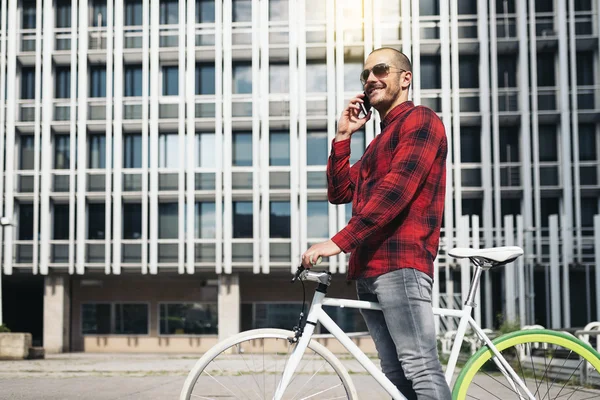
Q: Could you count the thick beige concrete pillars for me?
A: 2